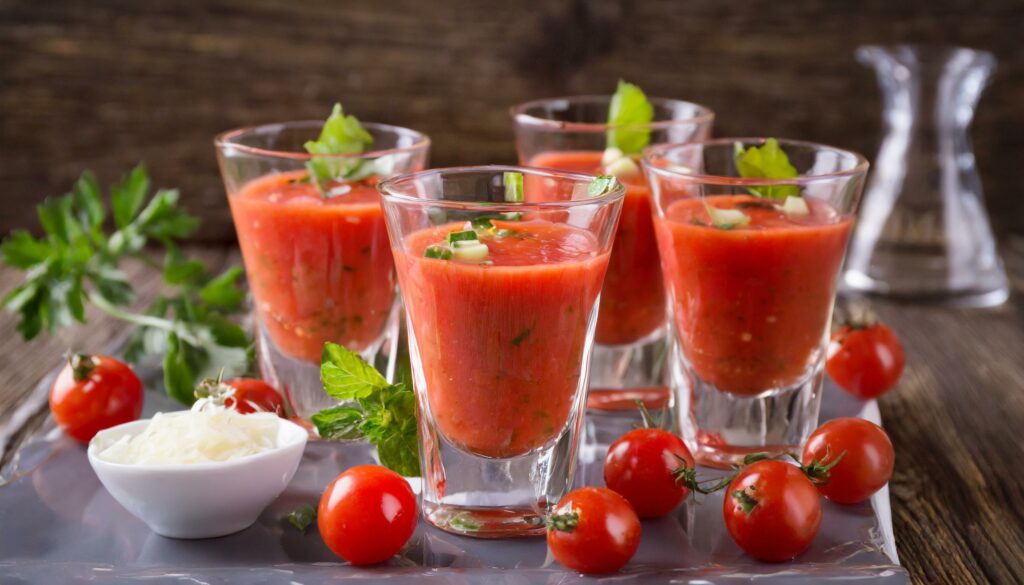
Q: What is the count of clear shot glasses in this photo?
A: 4